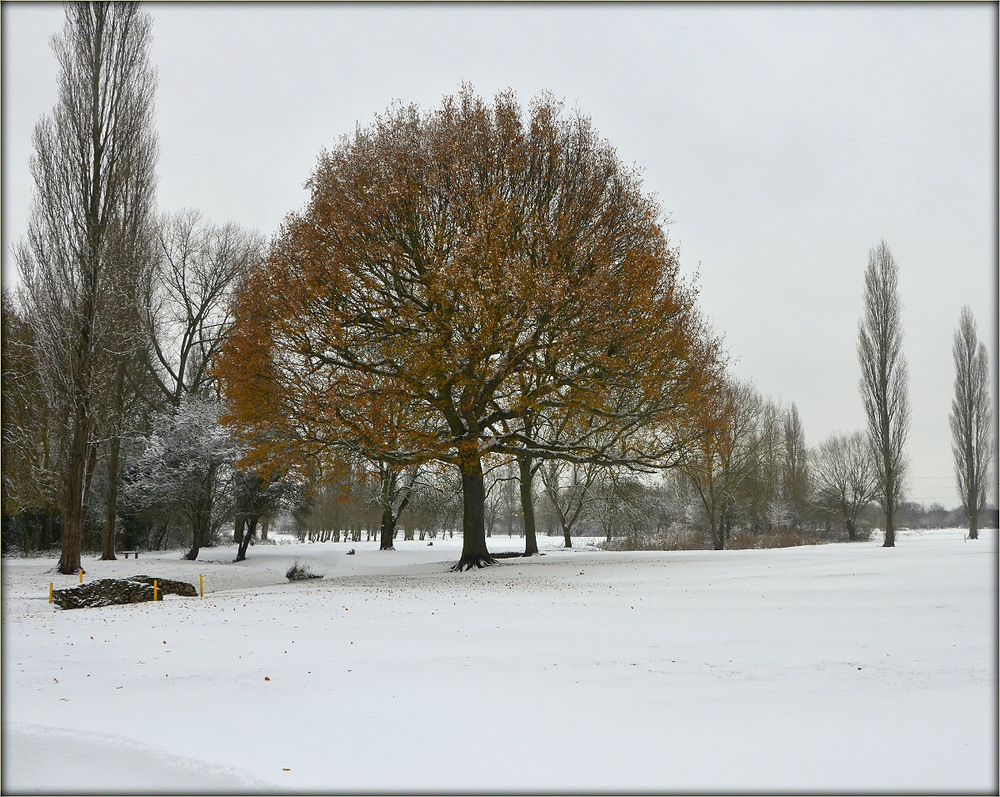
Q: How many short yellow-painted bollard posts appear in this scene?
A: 4